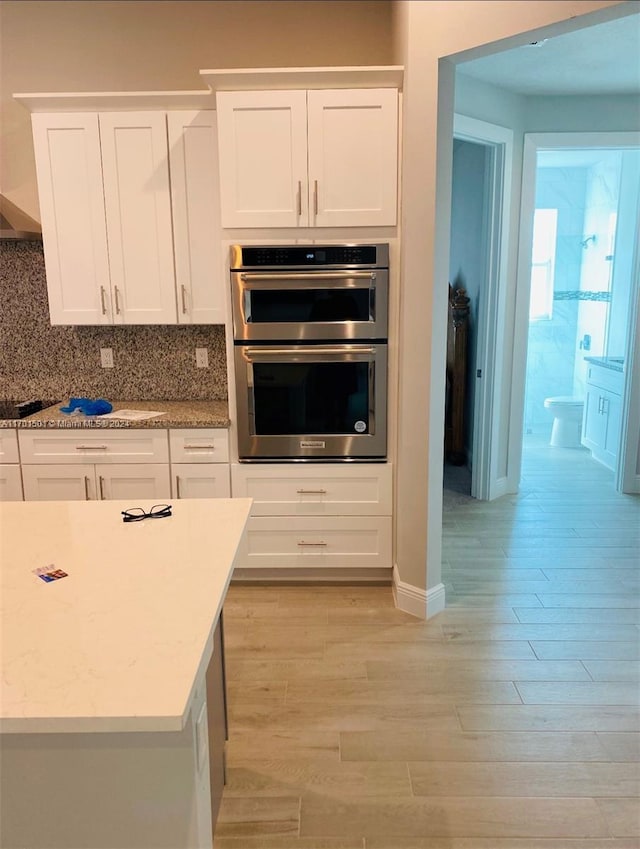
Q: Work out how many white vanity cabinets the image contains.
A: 1